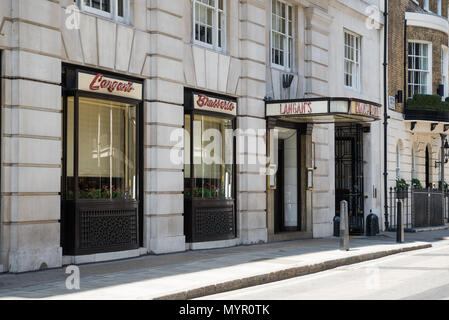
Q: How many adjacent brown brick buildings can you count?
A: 1